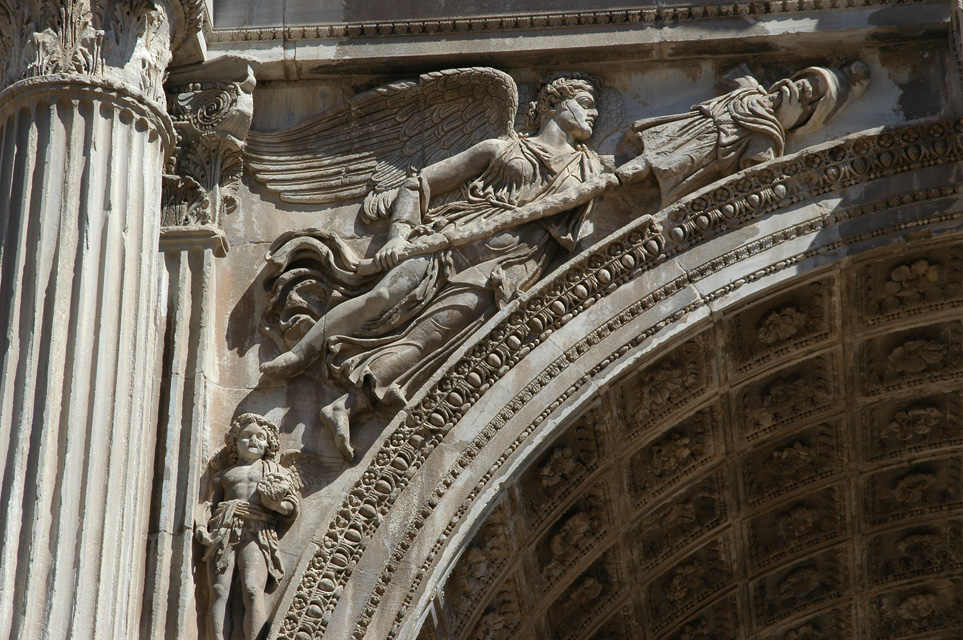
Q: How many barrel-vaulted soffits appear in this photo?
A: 1